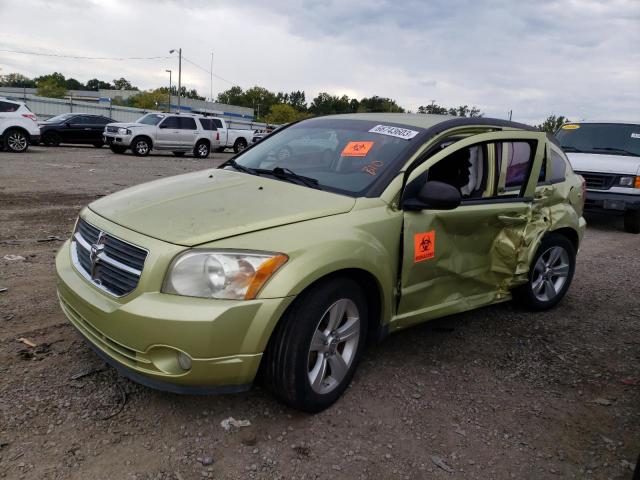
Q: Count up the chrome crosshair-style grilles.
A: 1